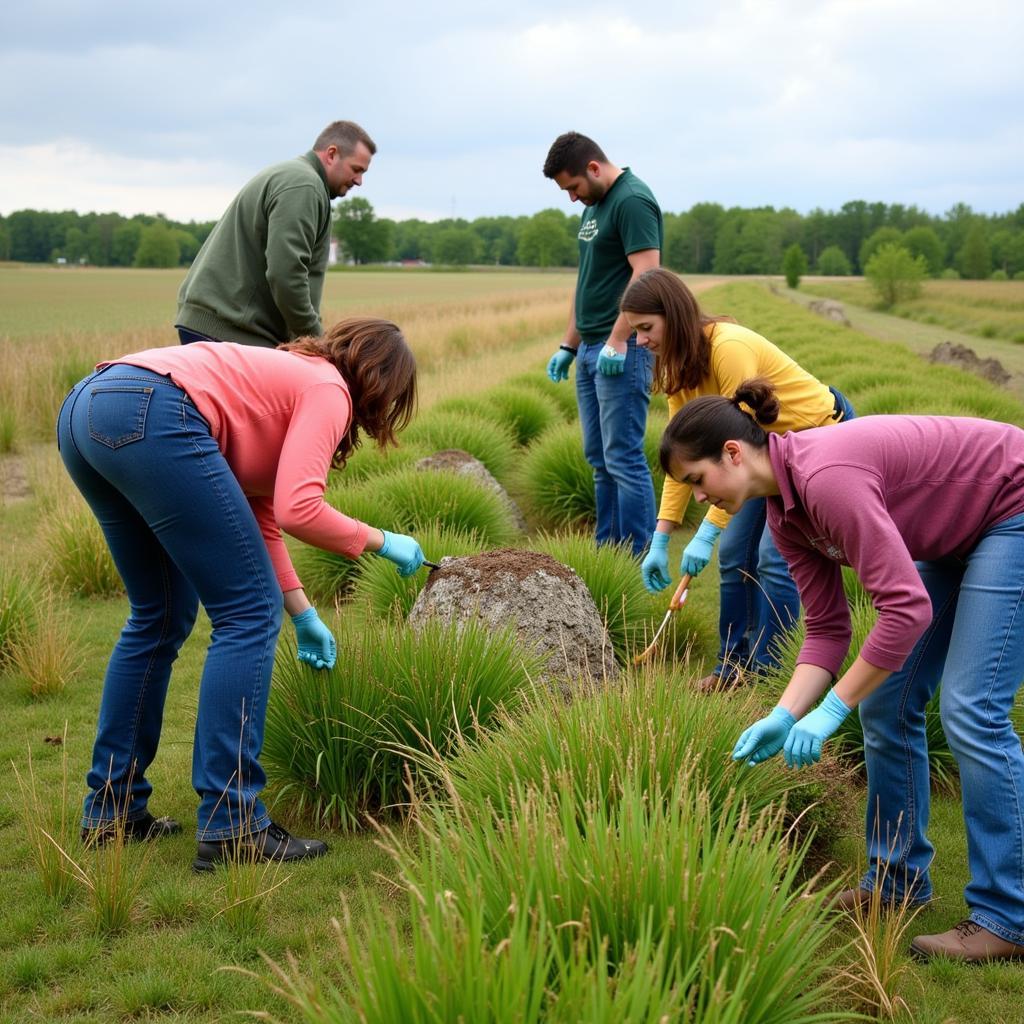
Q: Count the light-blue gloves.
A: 8